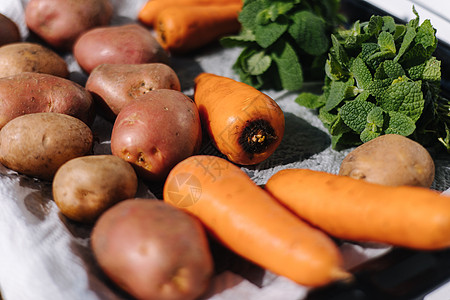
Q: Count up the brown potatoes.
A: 4